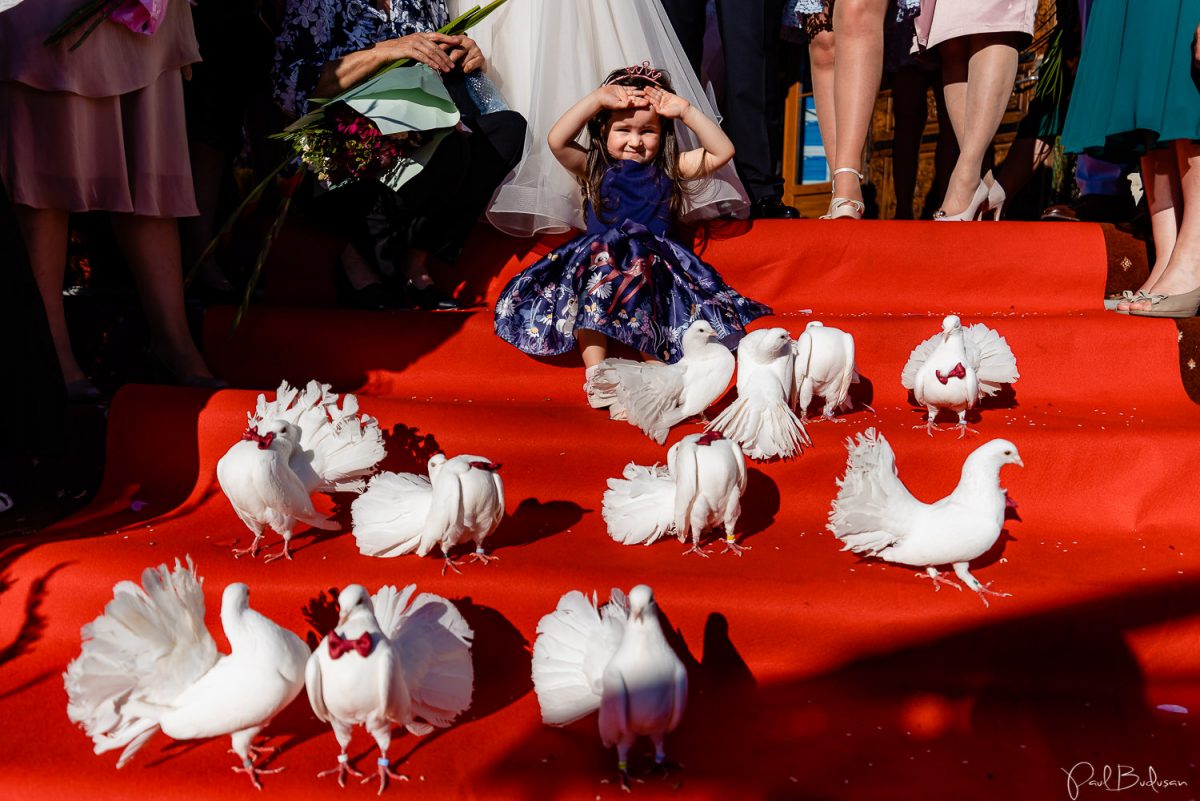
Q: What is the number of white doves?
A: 11